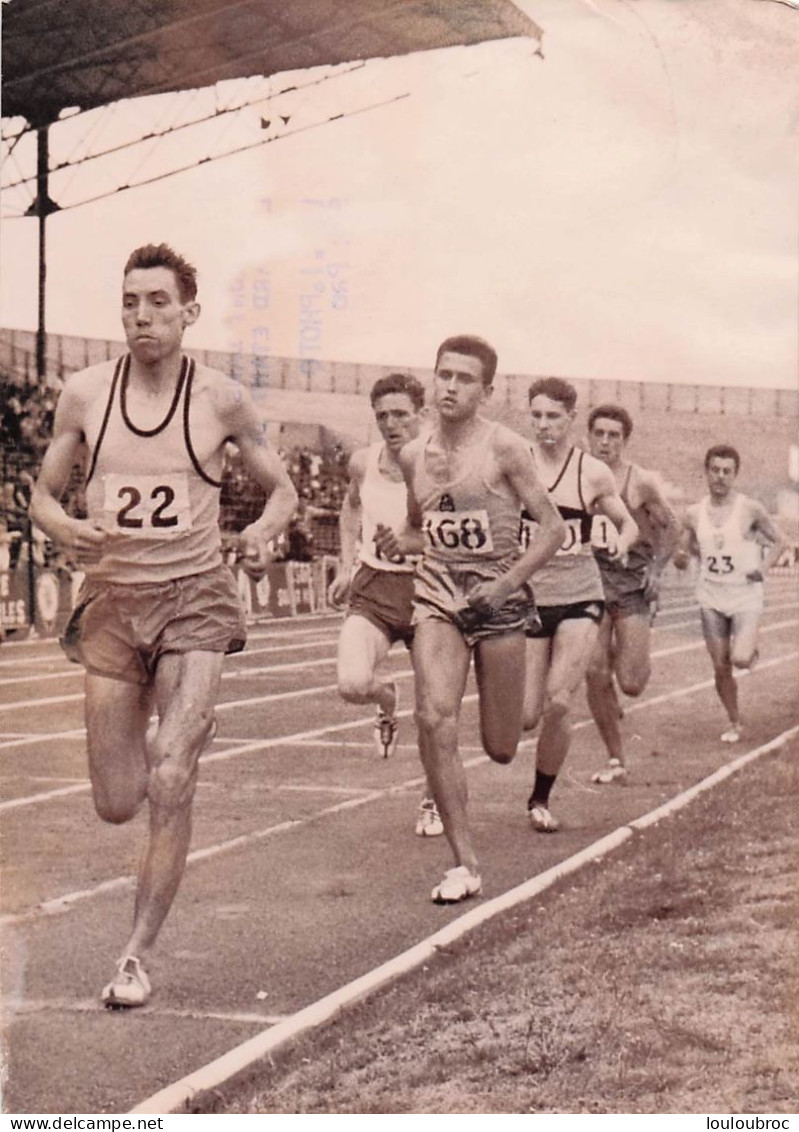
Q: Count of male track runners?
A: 6